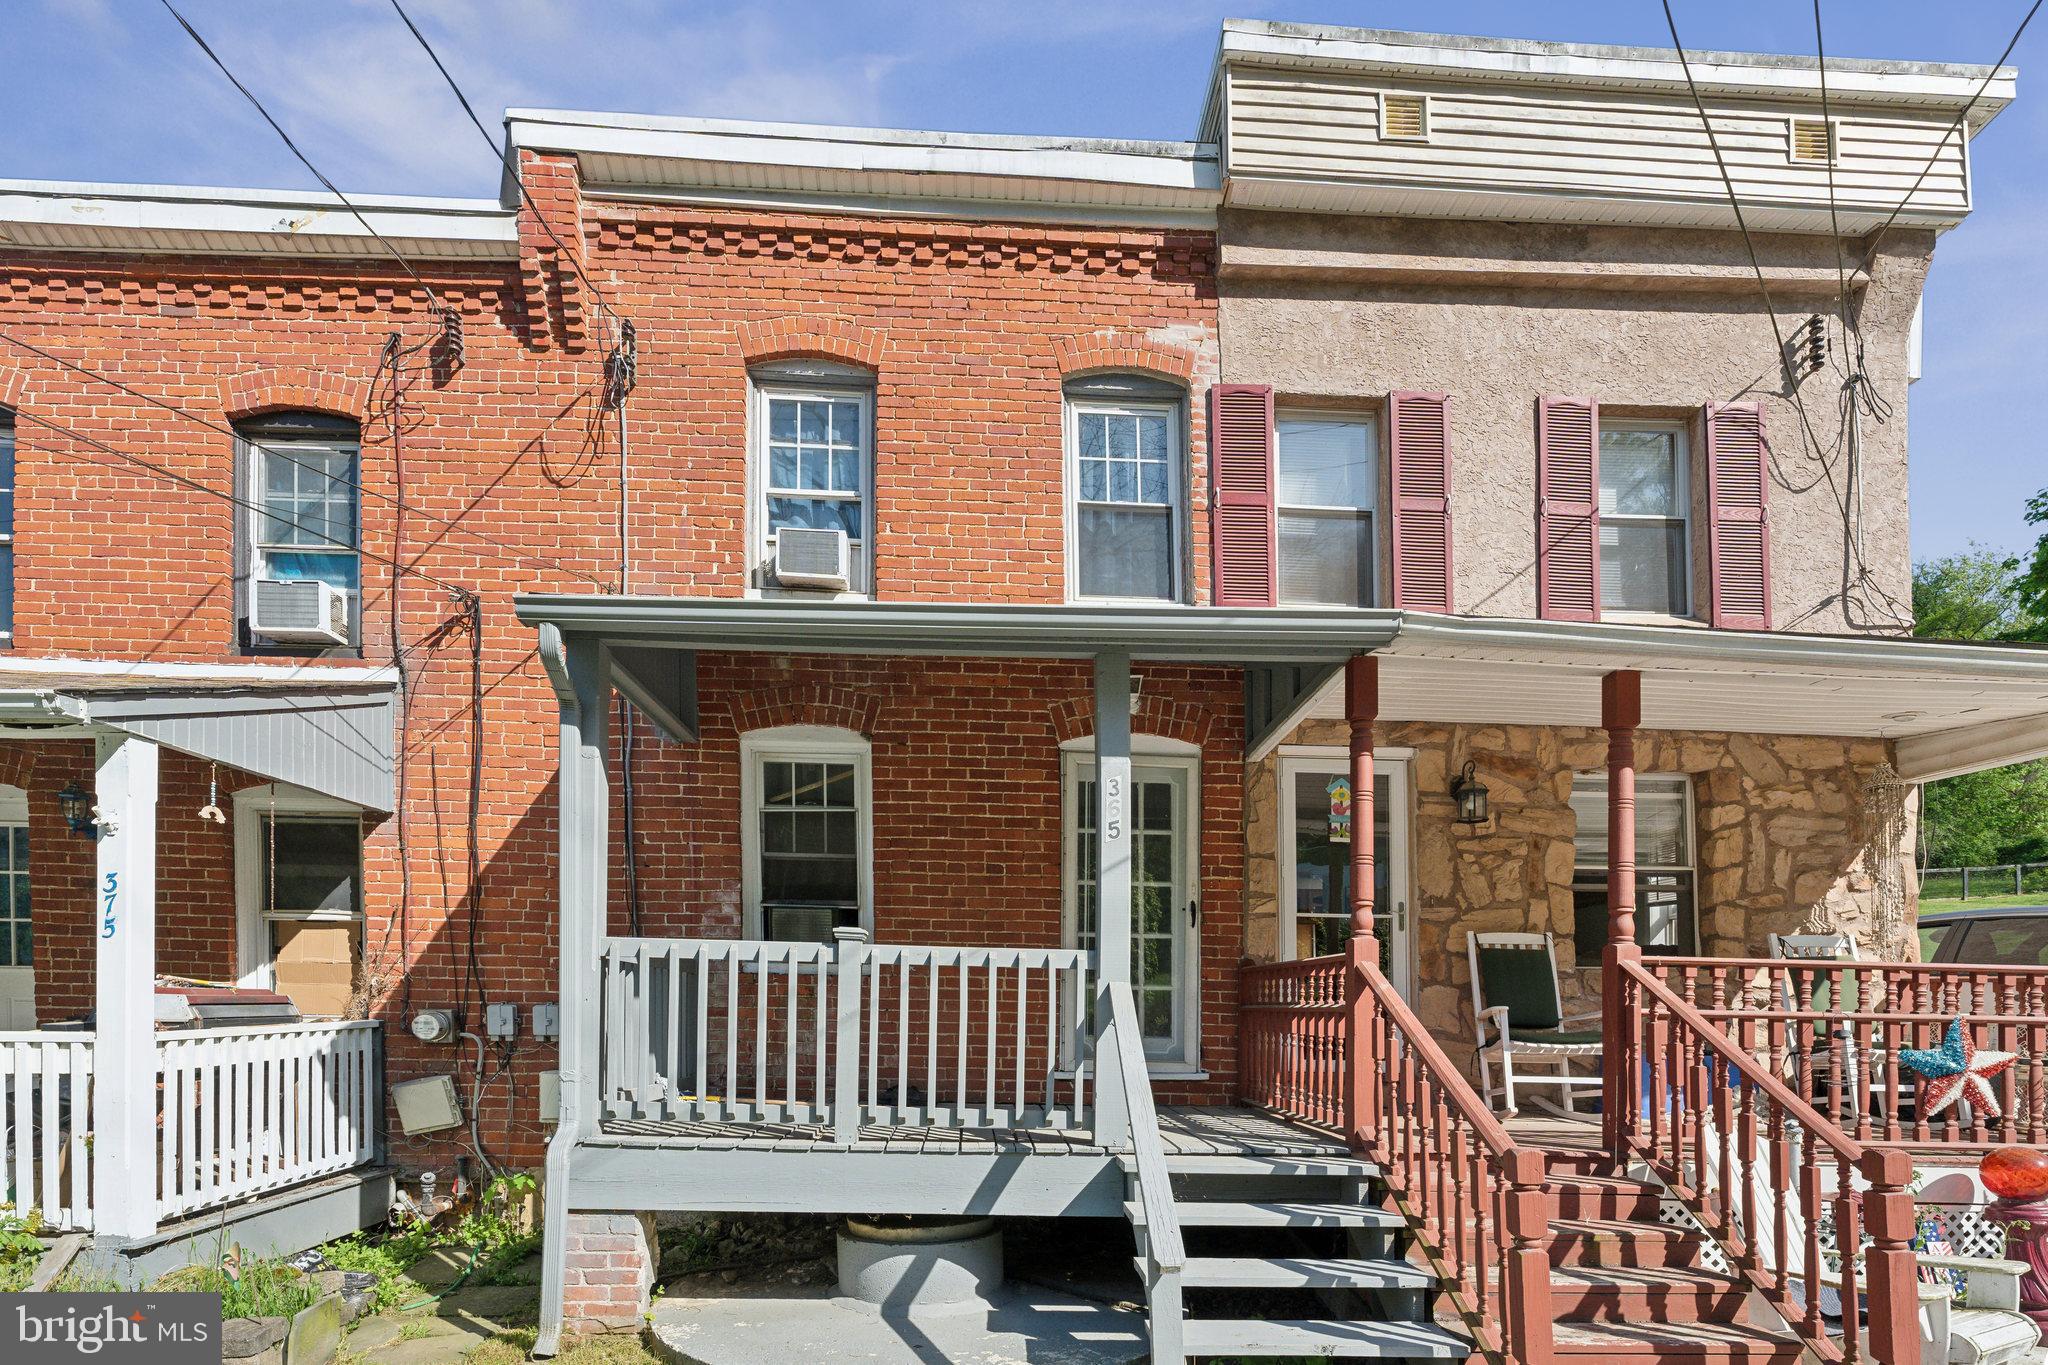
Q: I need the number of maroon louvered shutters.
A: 4